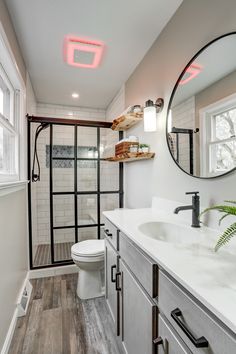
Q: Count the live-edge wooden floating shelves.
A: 2